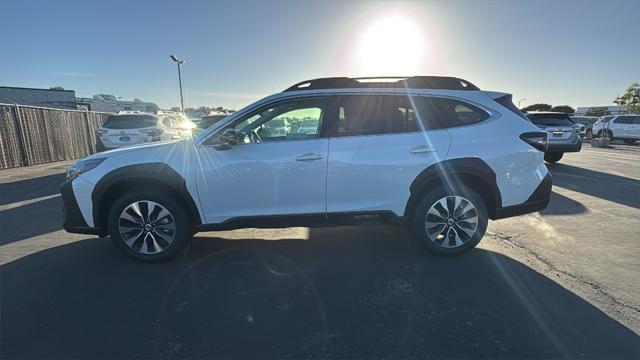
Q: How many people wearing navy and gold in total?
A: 0